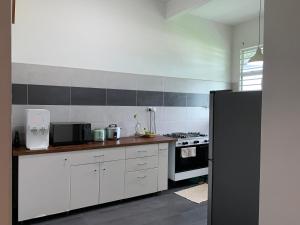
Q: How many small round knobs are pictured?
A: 3